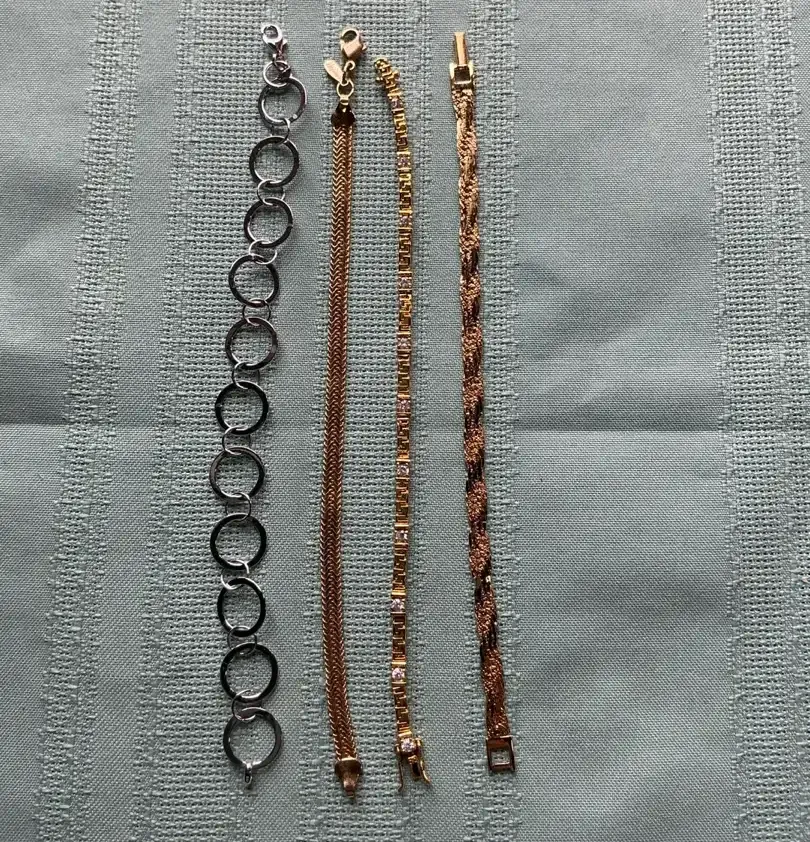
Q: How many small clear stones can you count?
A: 11